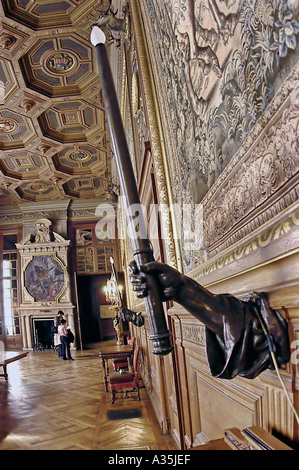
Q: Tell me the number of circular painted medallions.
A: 4